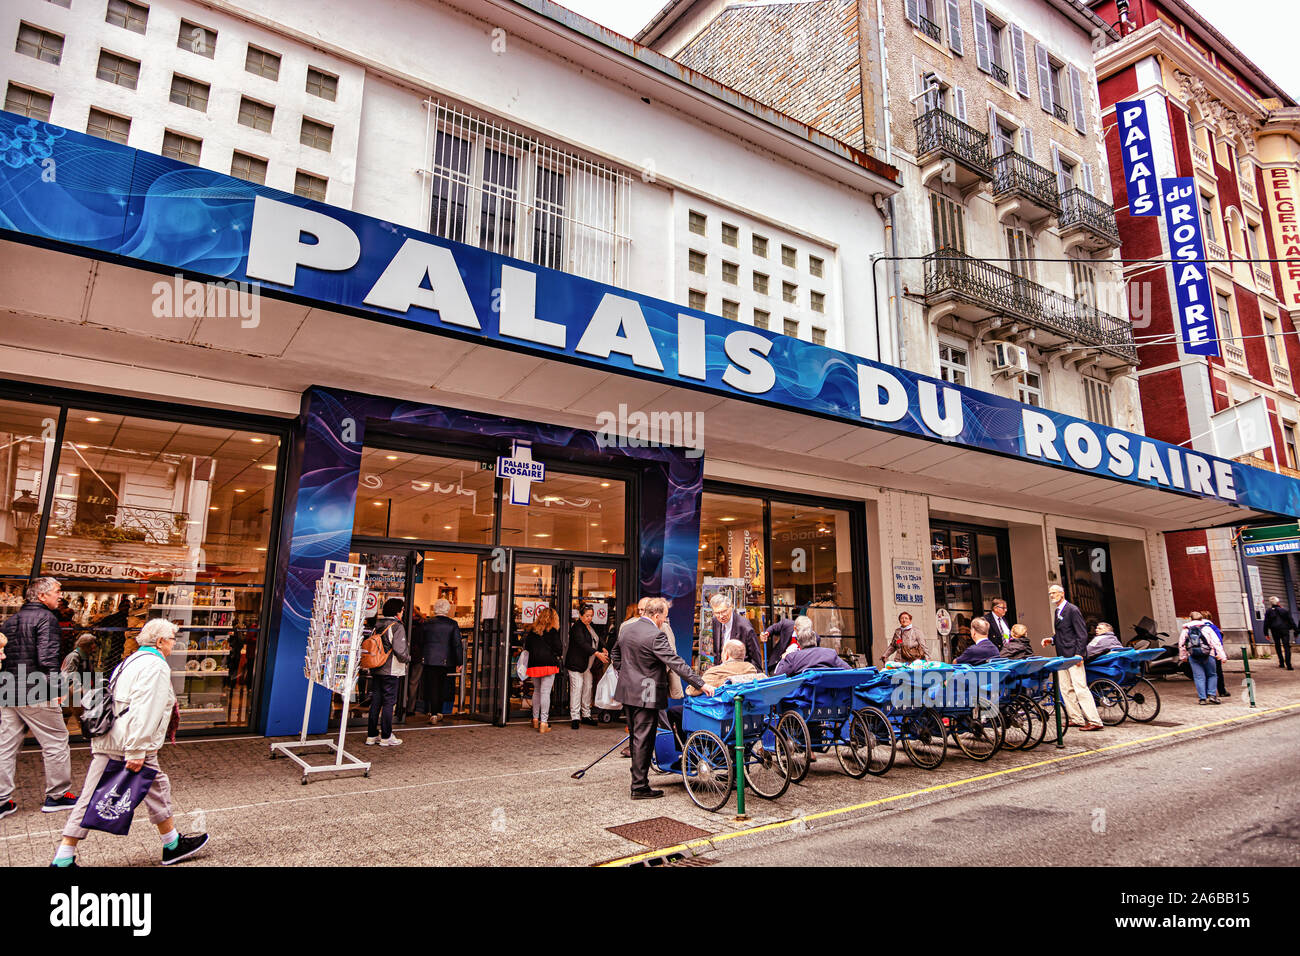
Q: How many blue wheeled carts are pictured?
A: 7